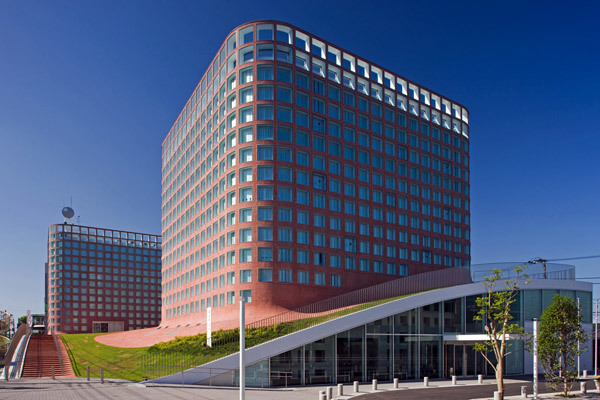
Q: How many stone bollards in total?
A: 14